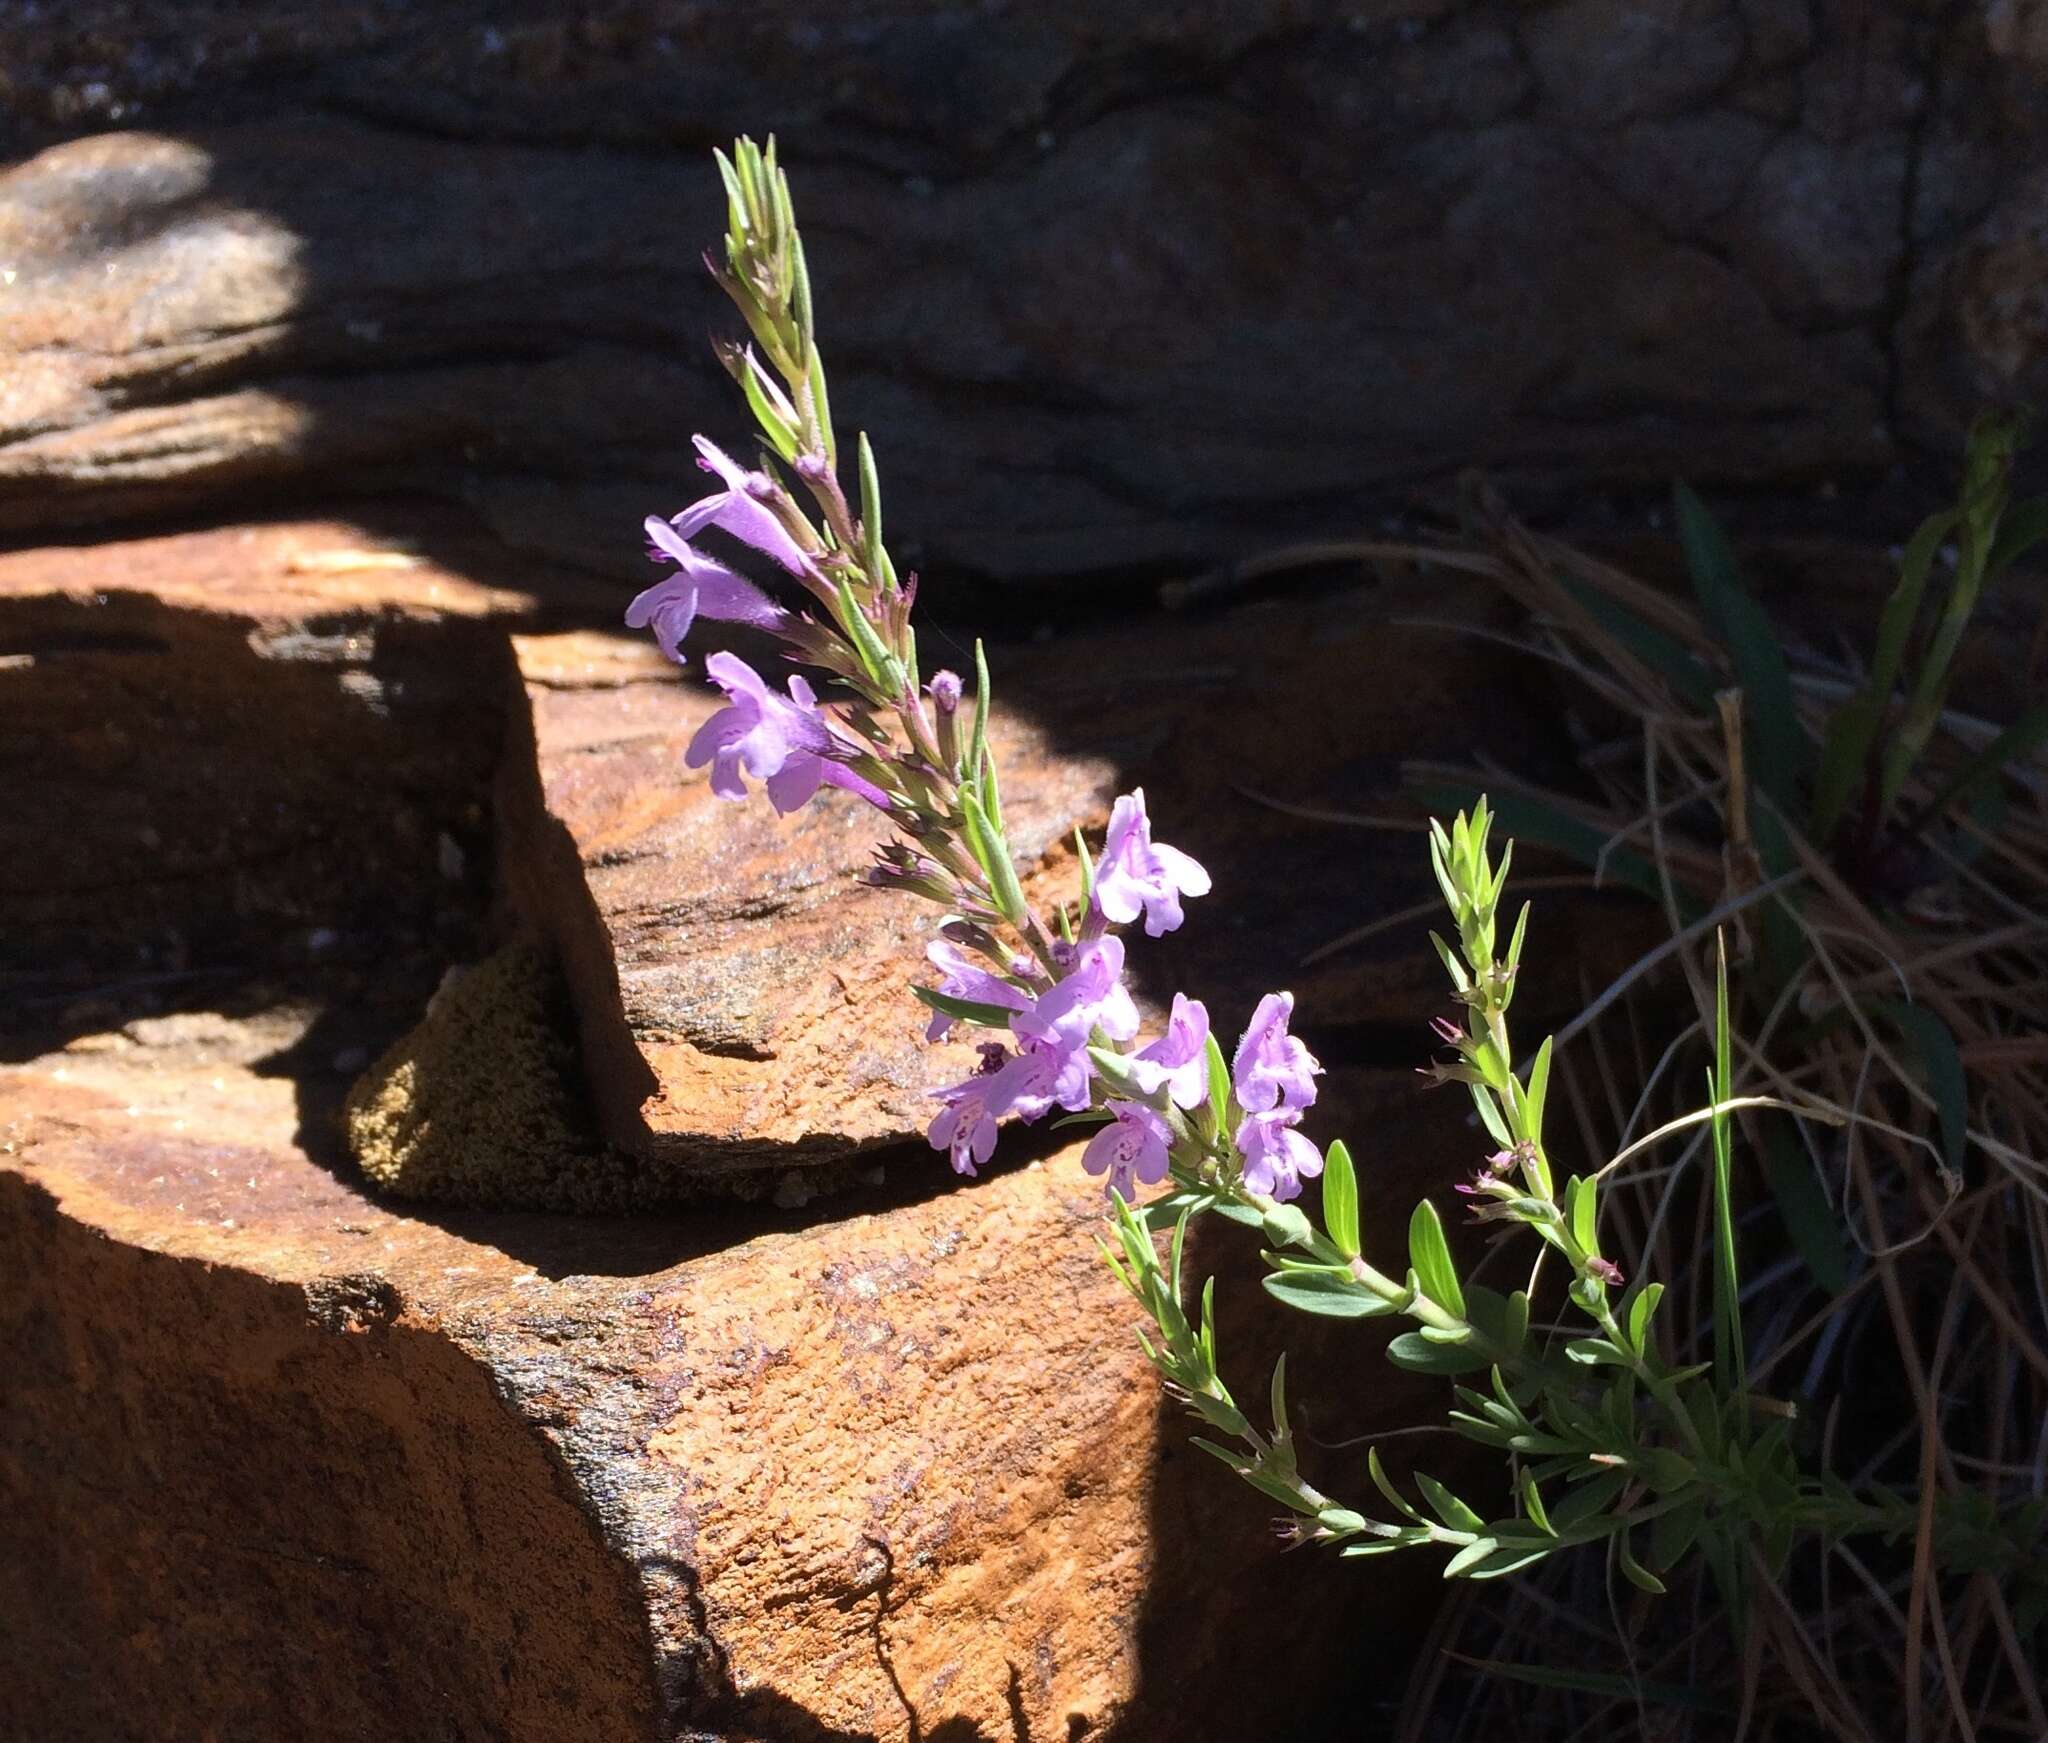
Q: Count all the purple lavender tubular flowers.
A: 13